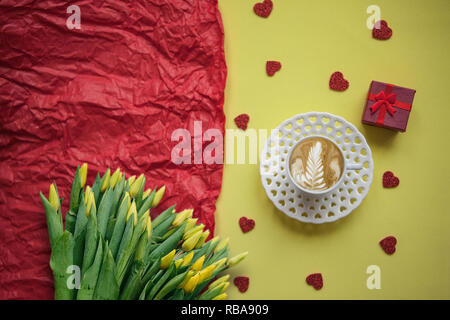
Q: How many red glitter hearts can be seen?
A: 10